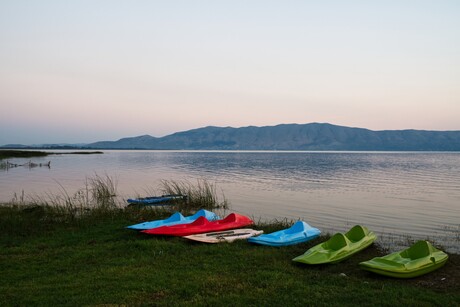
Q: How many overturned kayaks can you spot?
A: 0